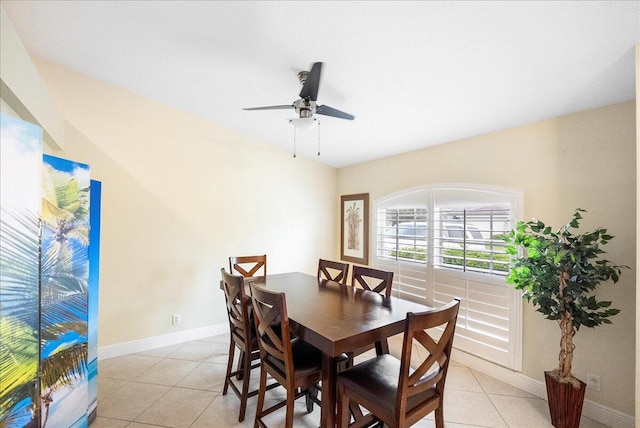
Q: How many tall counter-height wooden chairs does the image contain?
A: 6